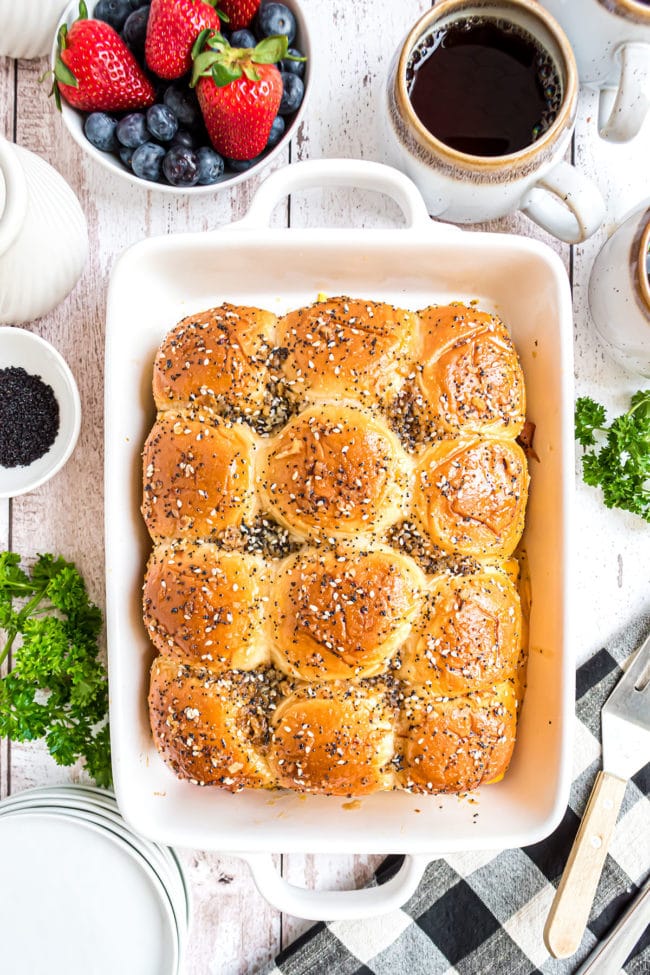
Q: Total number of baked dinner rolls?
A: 12